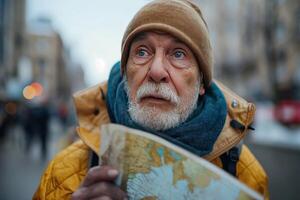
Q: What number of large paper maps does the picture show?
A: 1